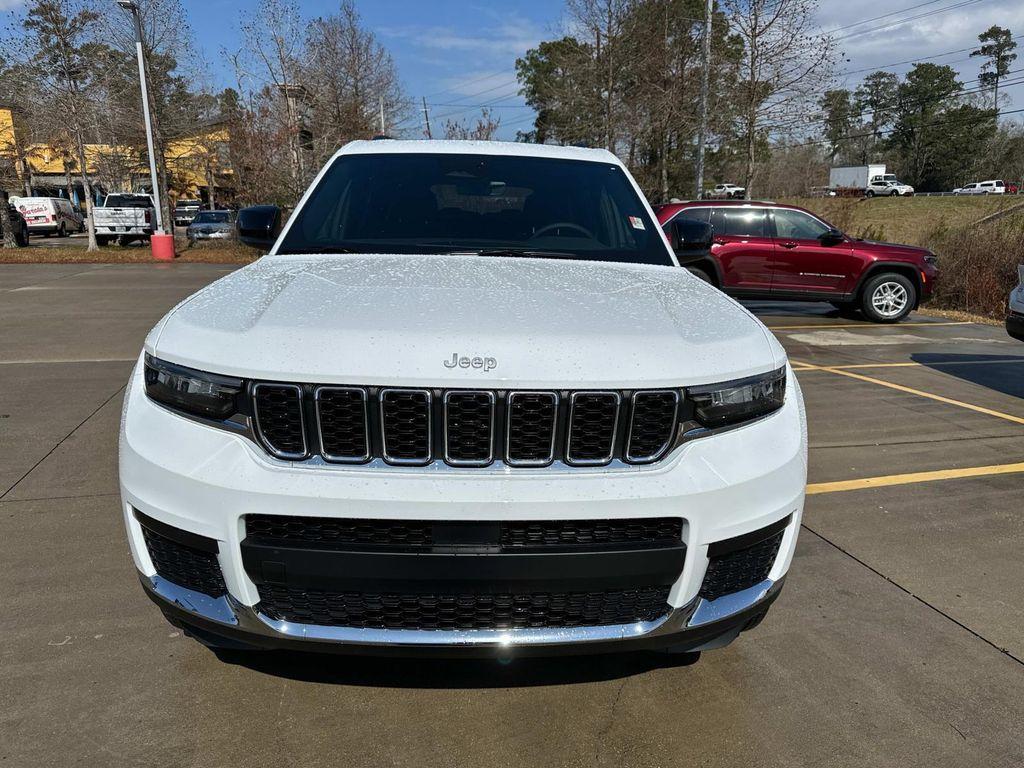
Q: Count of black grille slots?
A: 7